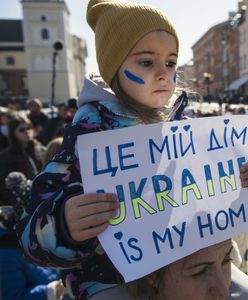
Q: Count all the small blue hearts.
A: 4